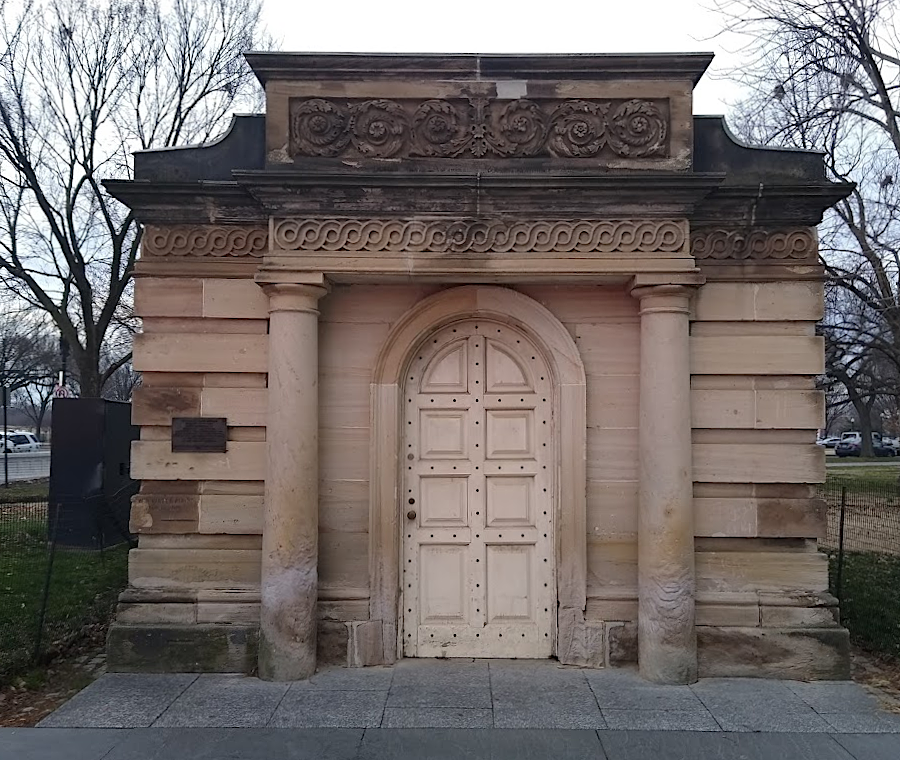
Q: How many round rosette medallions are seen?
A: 6